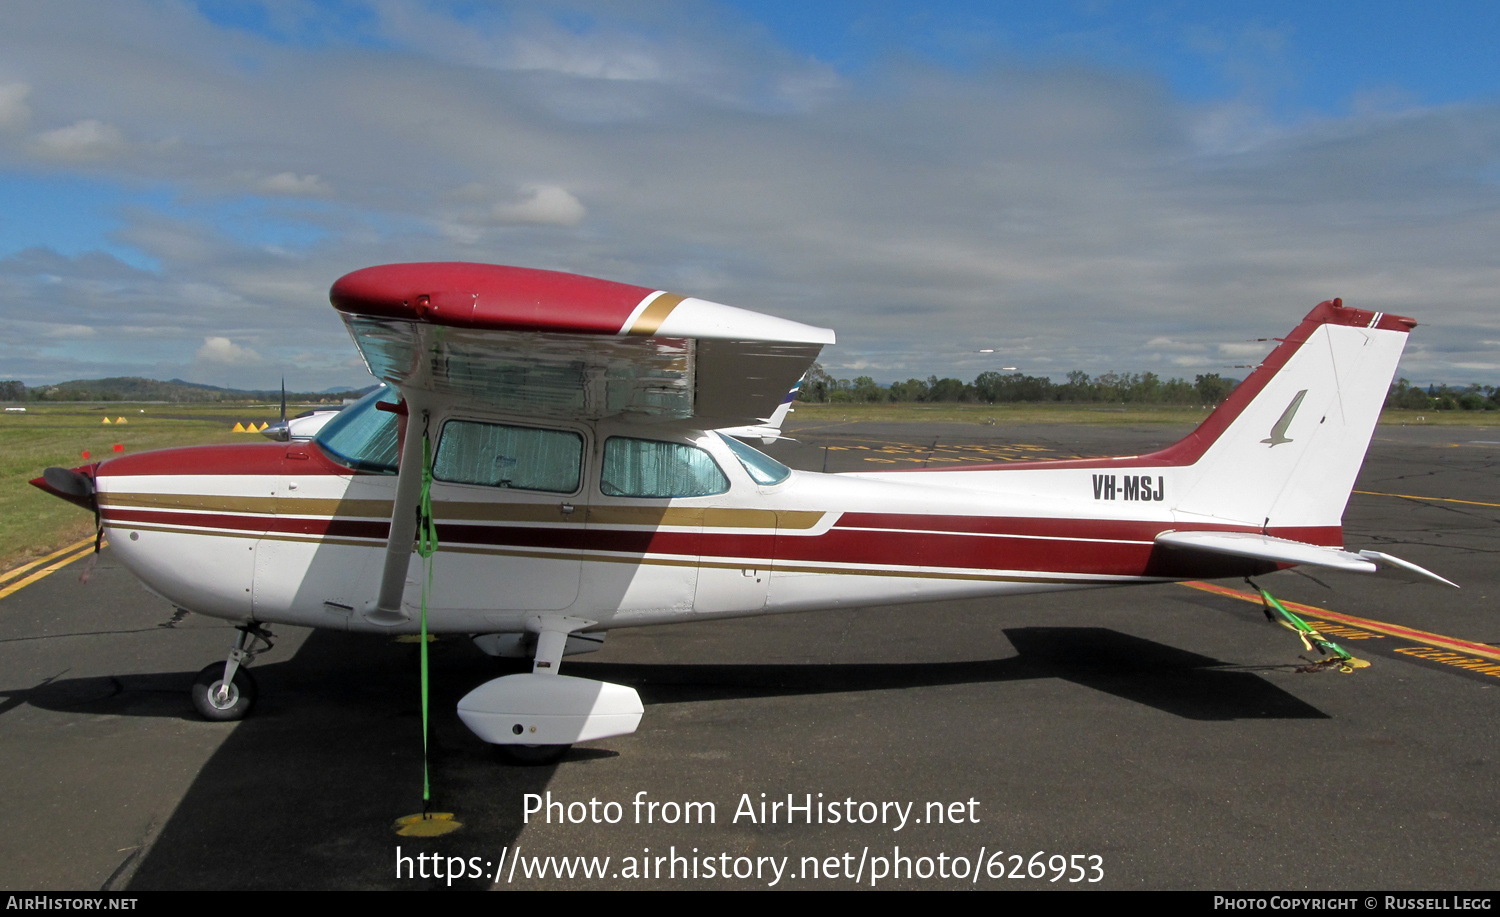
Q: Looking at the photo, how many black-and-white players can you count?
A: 0